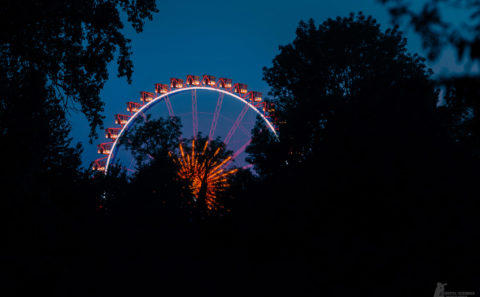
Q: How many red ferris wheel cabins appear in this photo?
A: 14